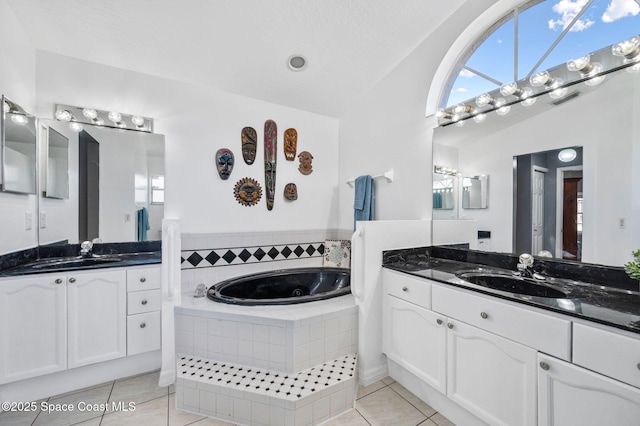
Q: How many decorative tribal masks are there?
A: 7